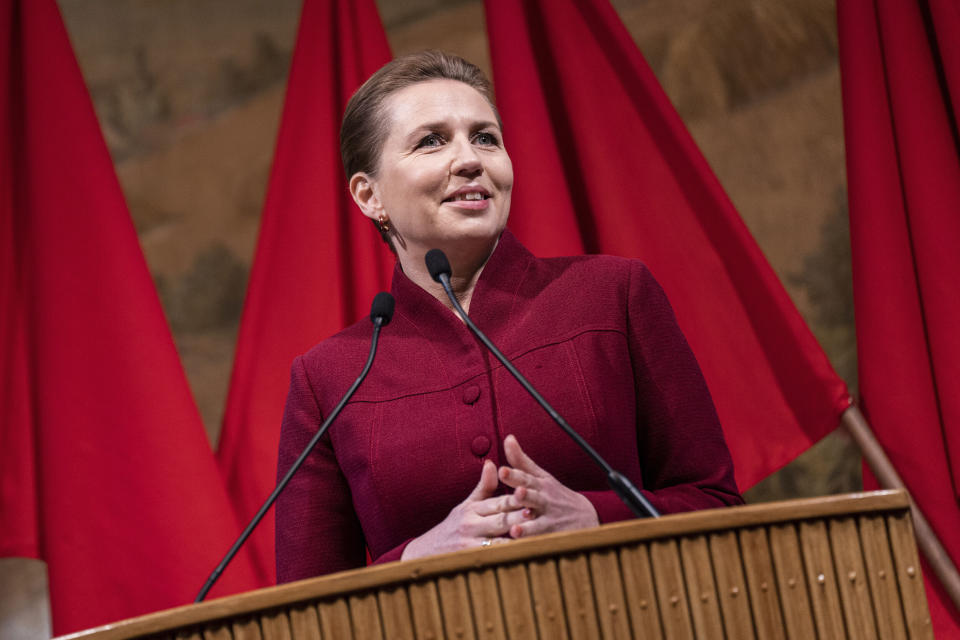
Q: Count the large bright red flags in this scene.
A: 4